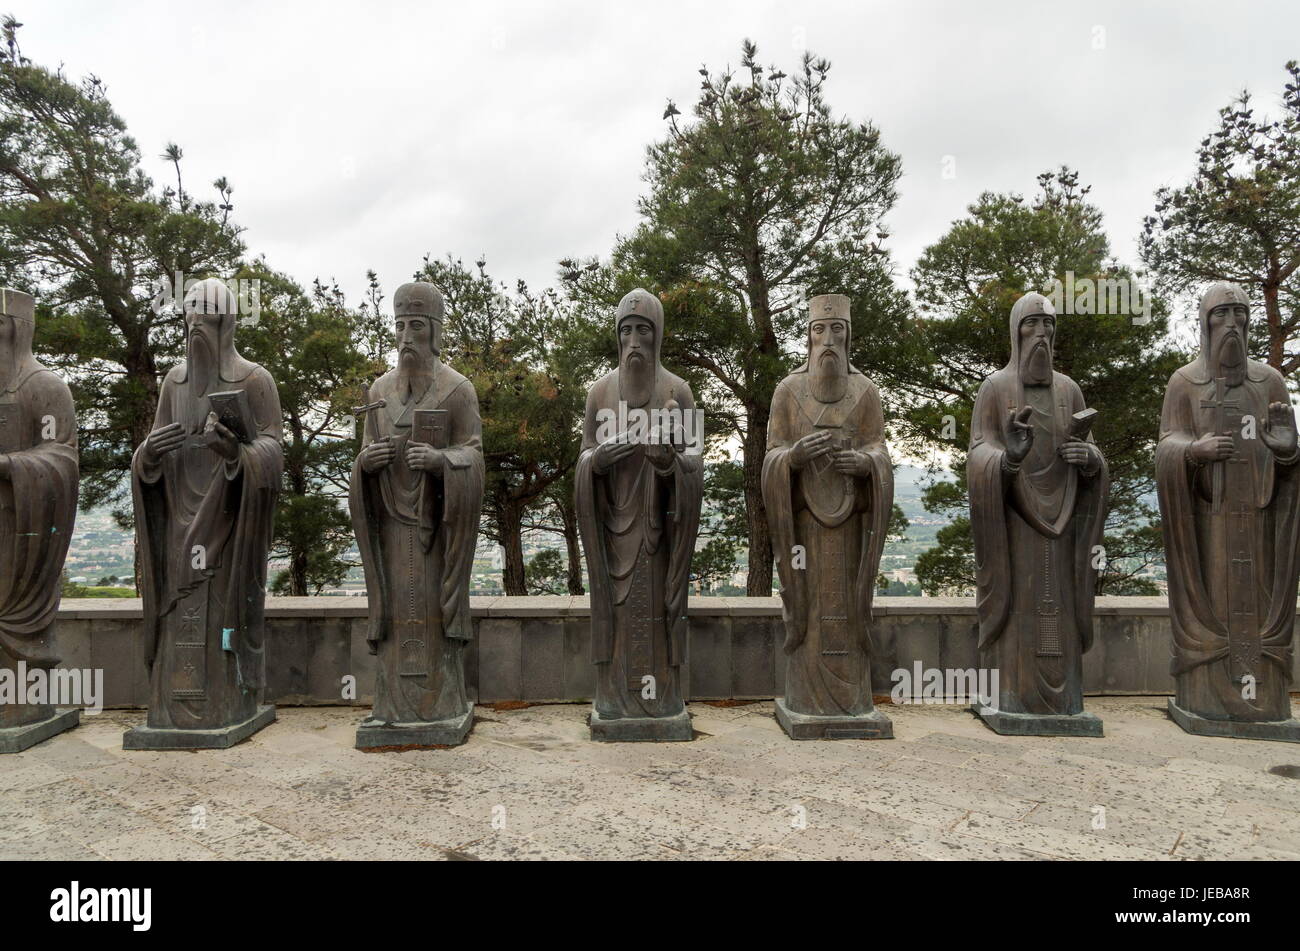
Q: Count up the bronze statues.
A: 7